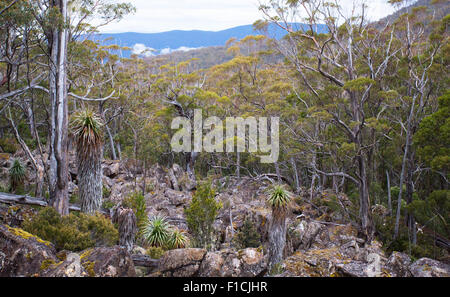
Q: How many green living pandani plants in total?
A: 5